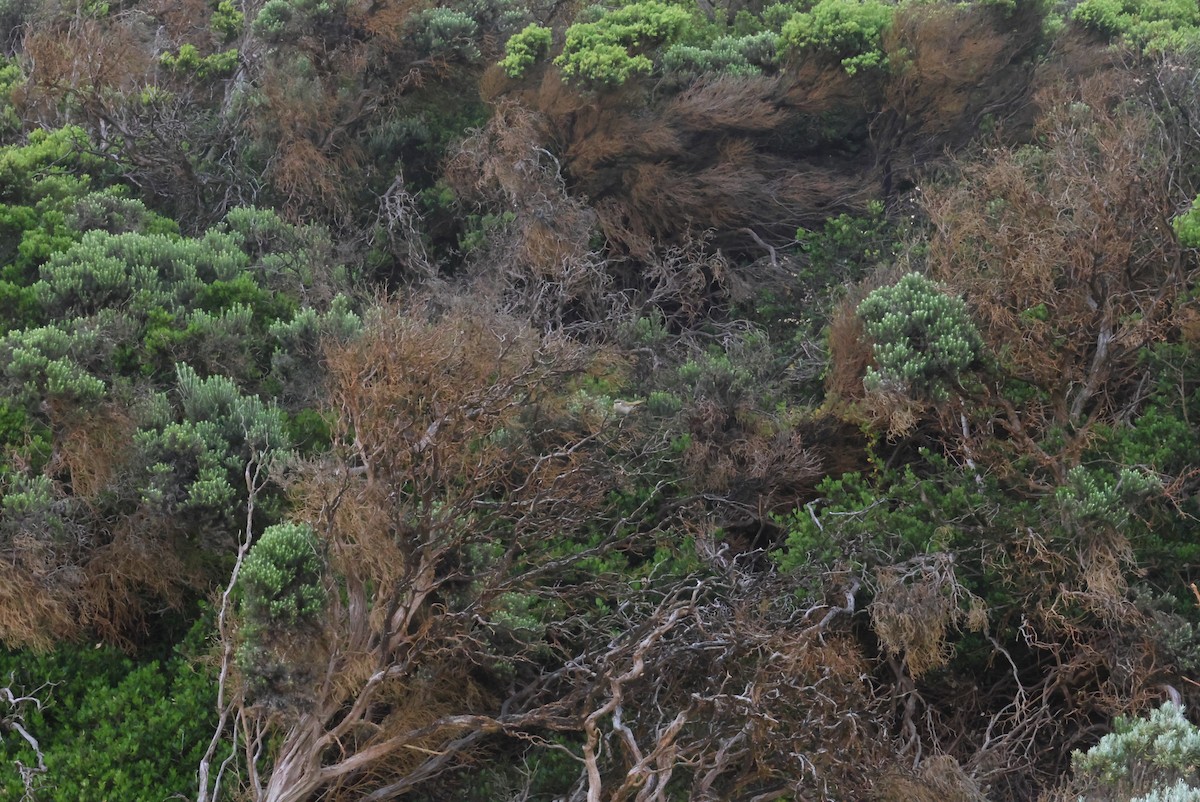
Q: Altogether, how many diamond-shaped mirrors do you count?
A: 0